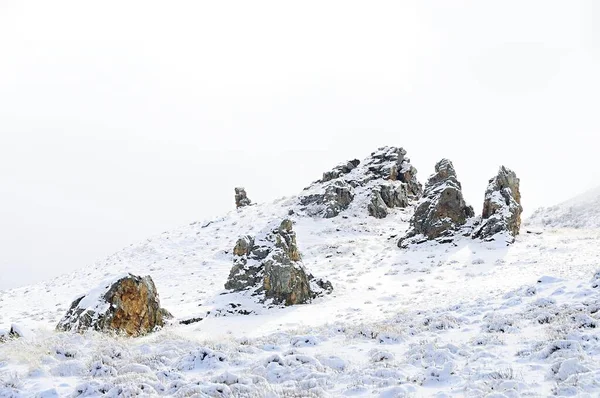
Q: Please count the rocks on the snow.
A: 6